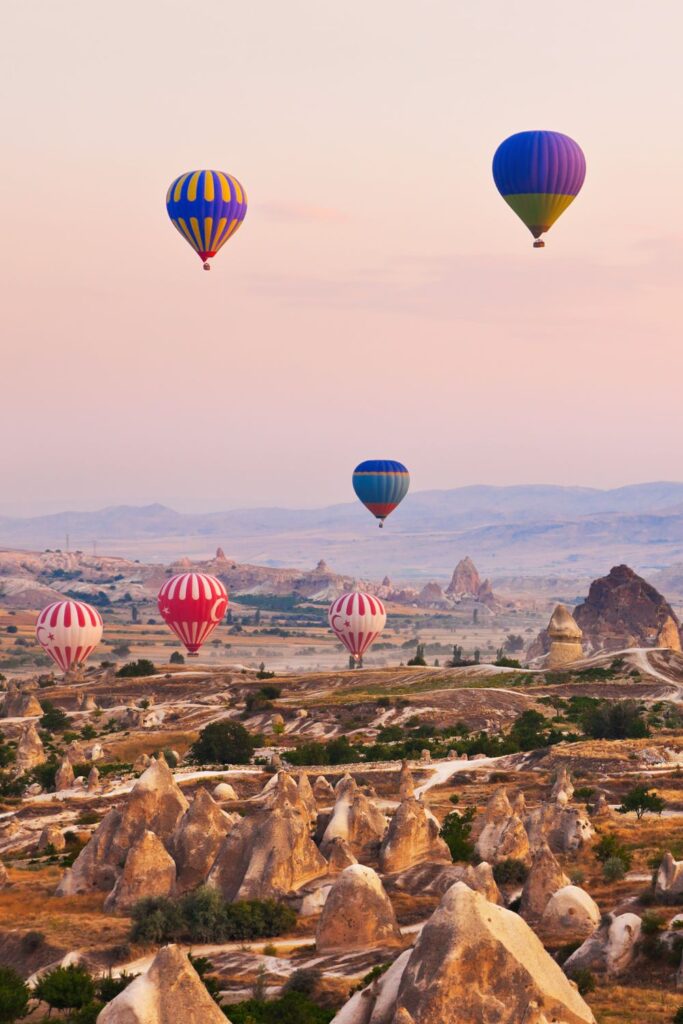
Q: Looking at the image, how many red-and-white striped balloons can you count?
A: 3